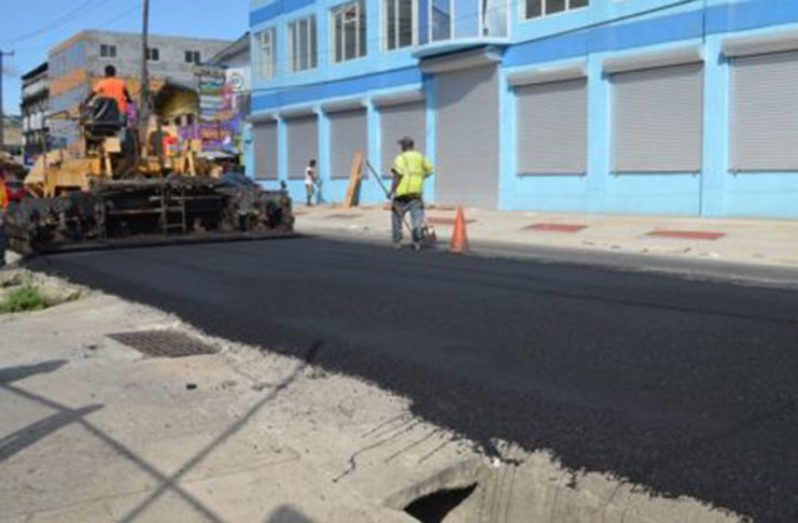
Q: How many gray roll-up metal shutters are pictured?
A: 8